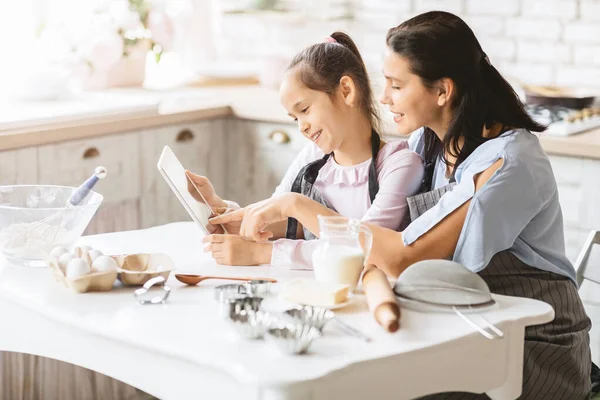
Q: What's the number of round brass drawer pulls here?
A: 3